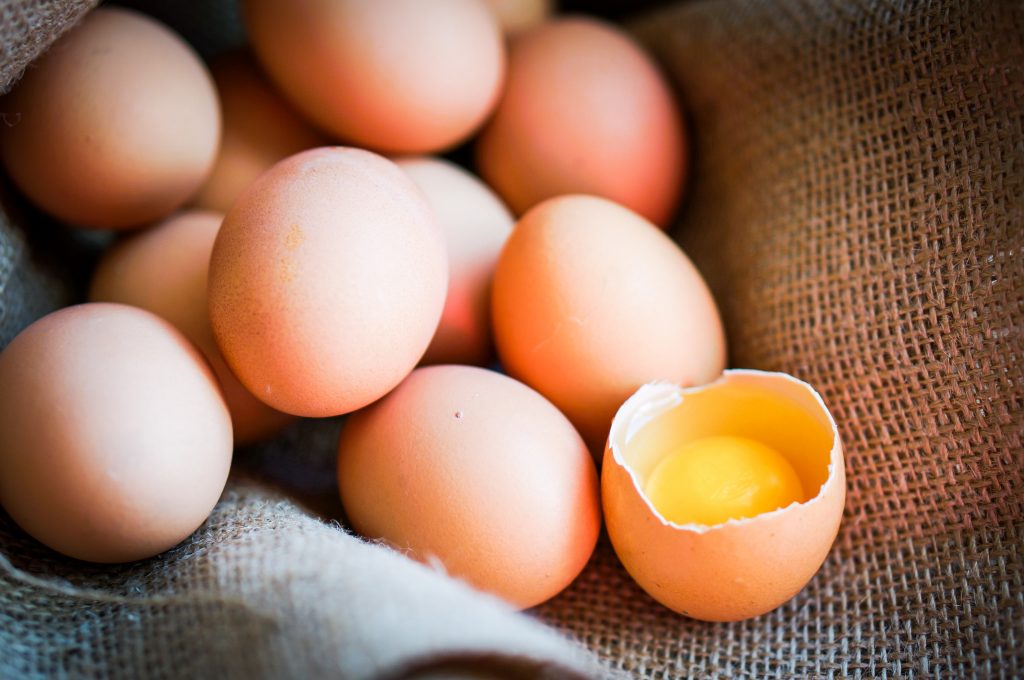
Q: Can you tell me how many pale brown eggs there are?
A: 12